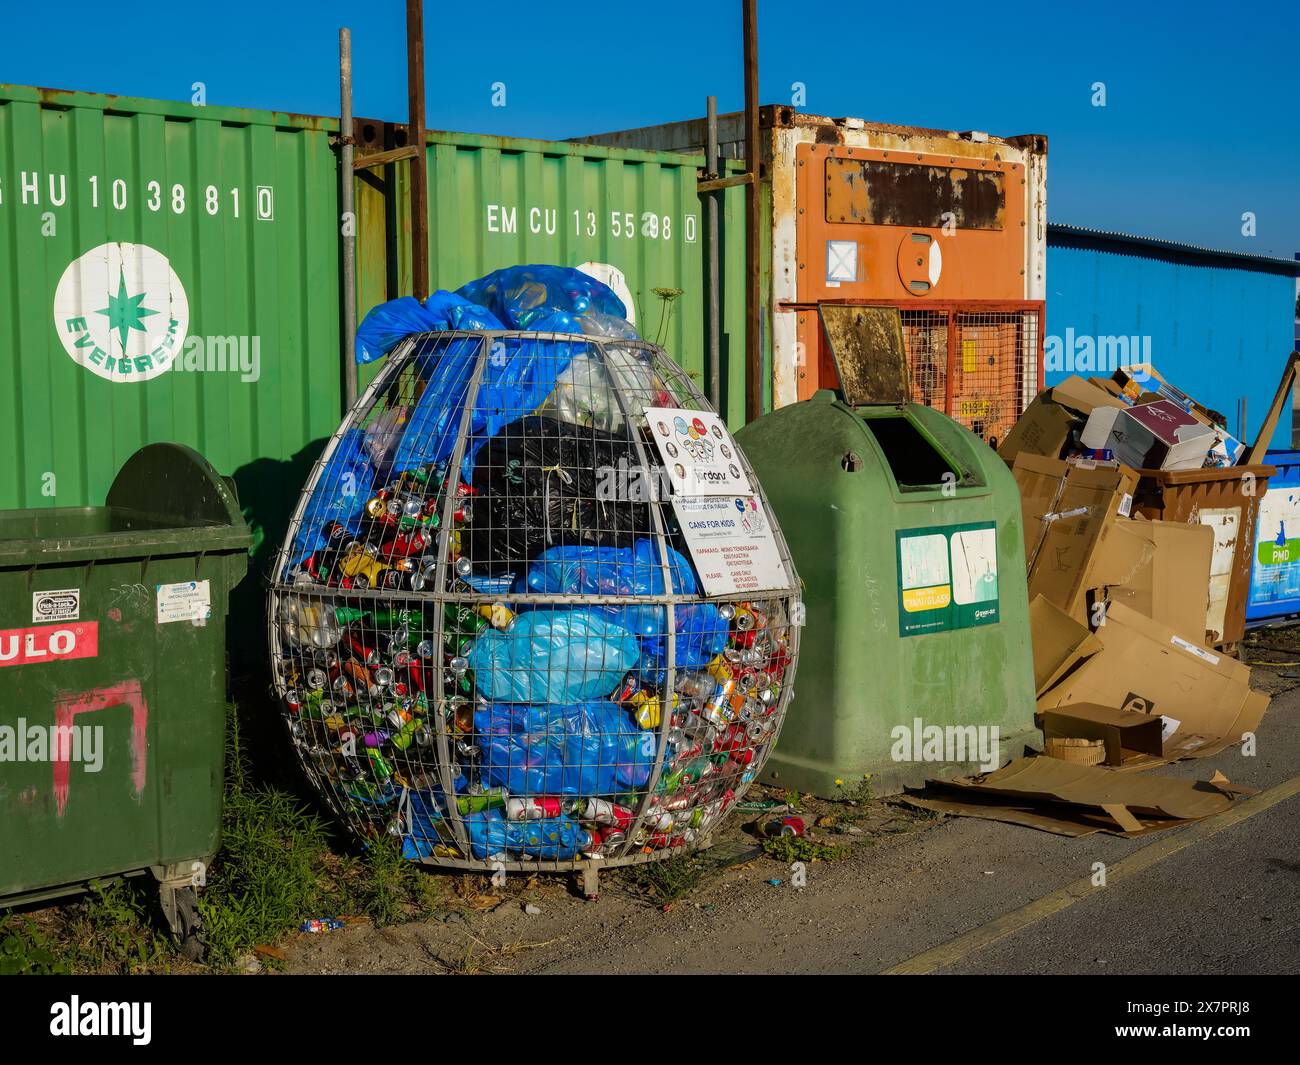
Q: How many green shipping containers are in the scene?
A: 2